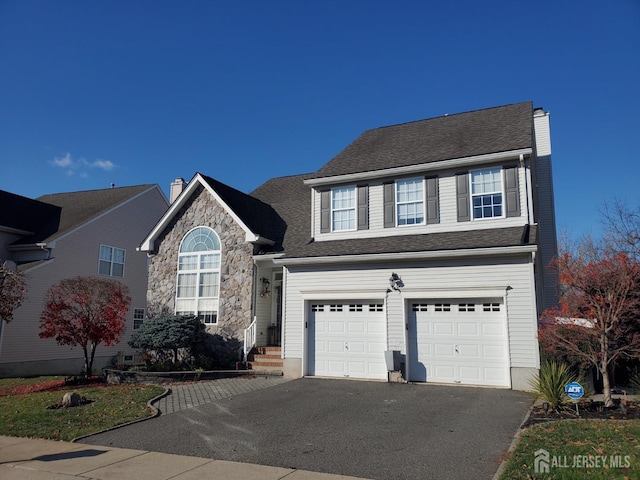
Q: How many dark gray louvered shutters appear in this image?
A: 6